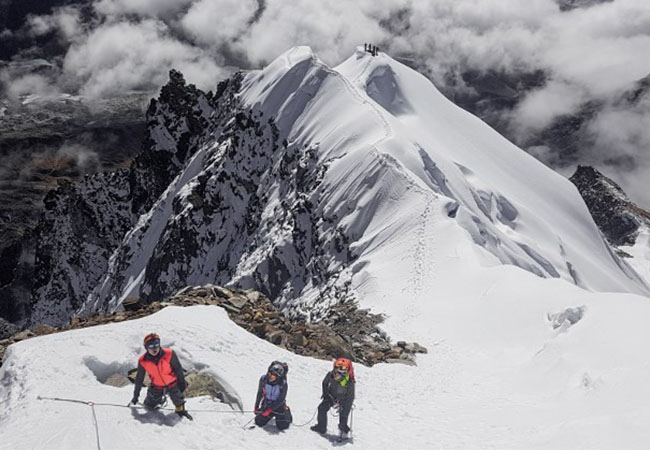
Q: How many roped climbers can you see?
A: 3